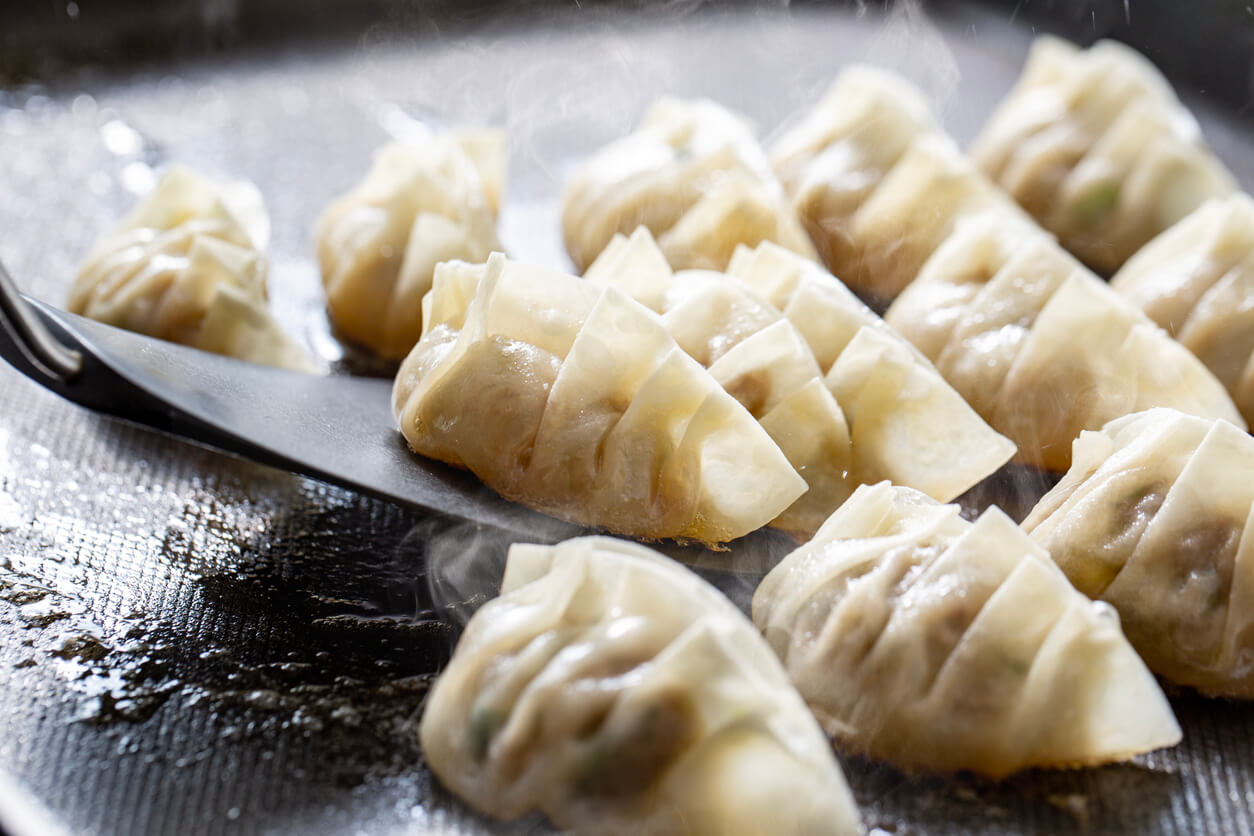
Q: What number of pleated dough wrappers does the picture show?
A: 13